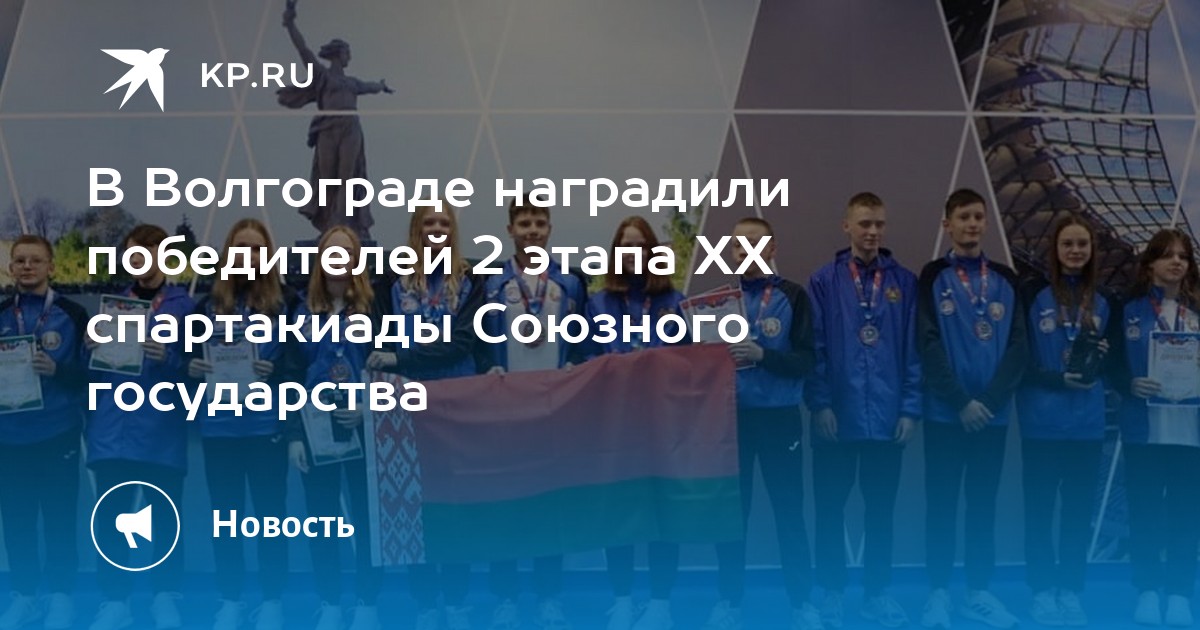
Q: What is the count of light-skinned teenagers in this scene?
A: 12